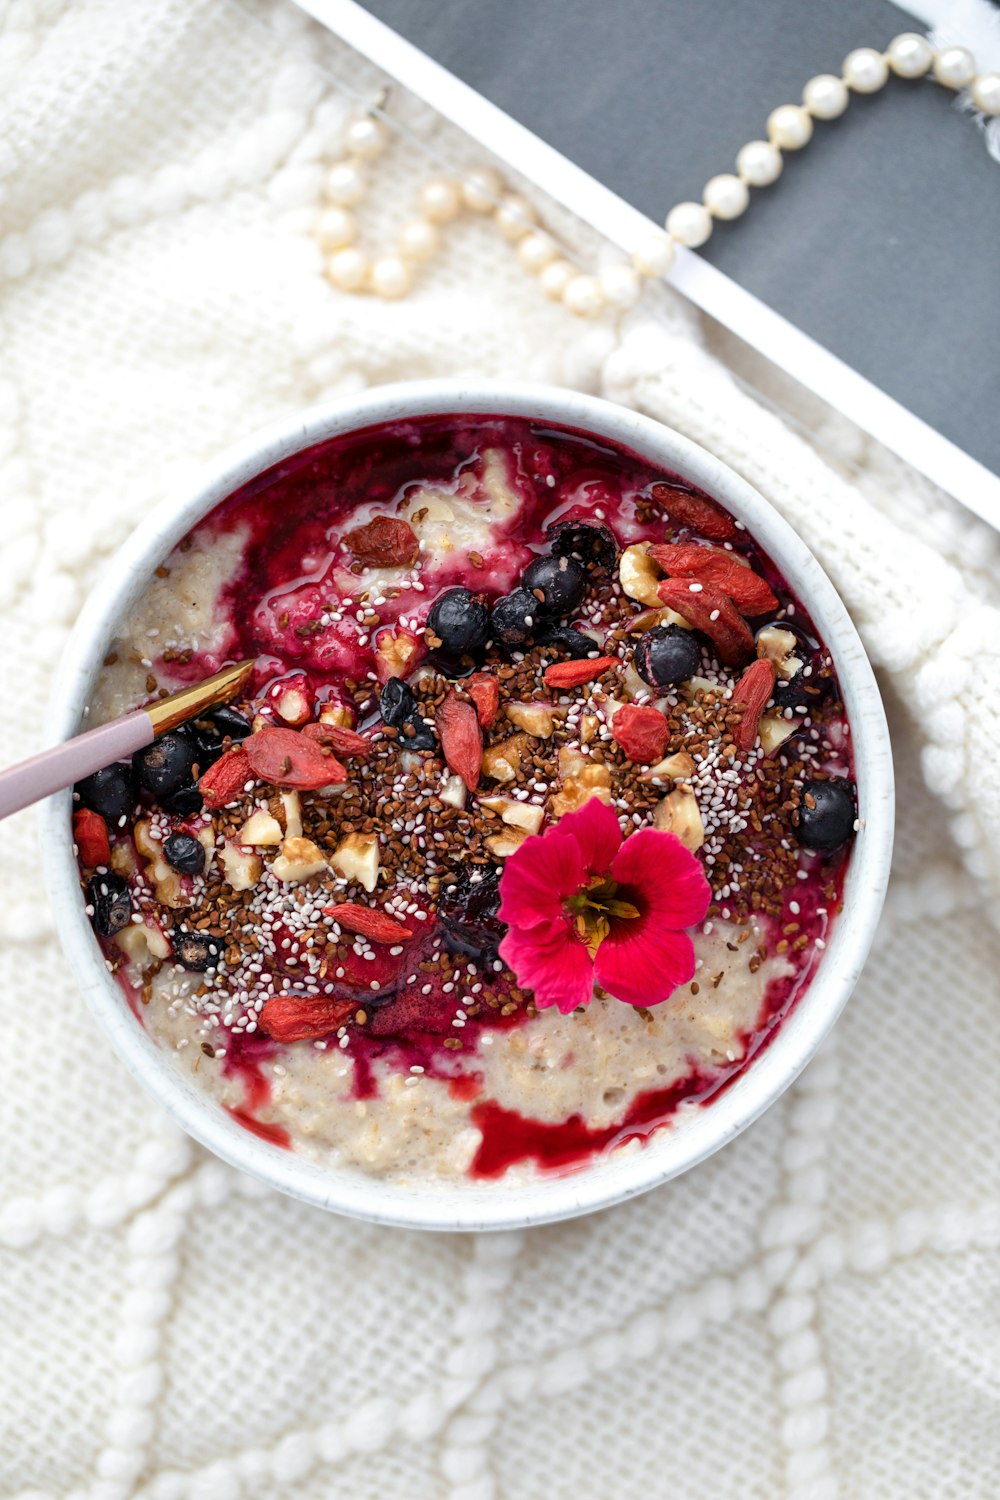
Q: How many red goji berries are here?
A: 15